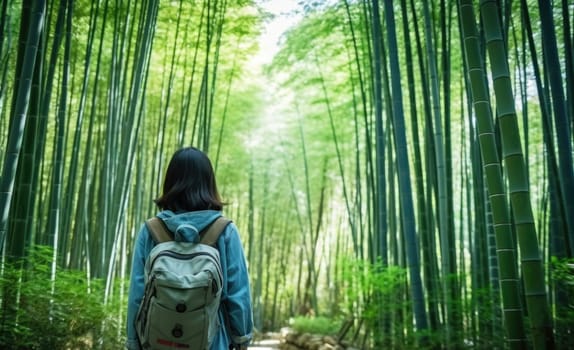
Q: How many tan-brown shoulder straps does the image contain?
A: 2